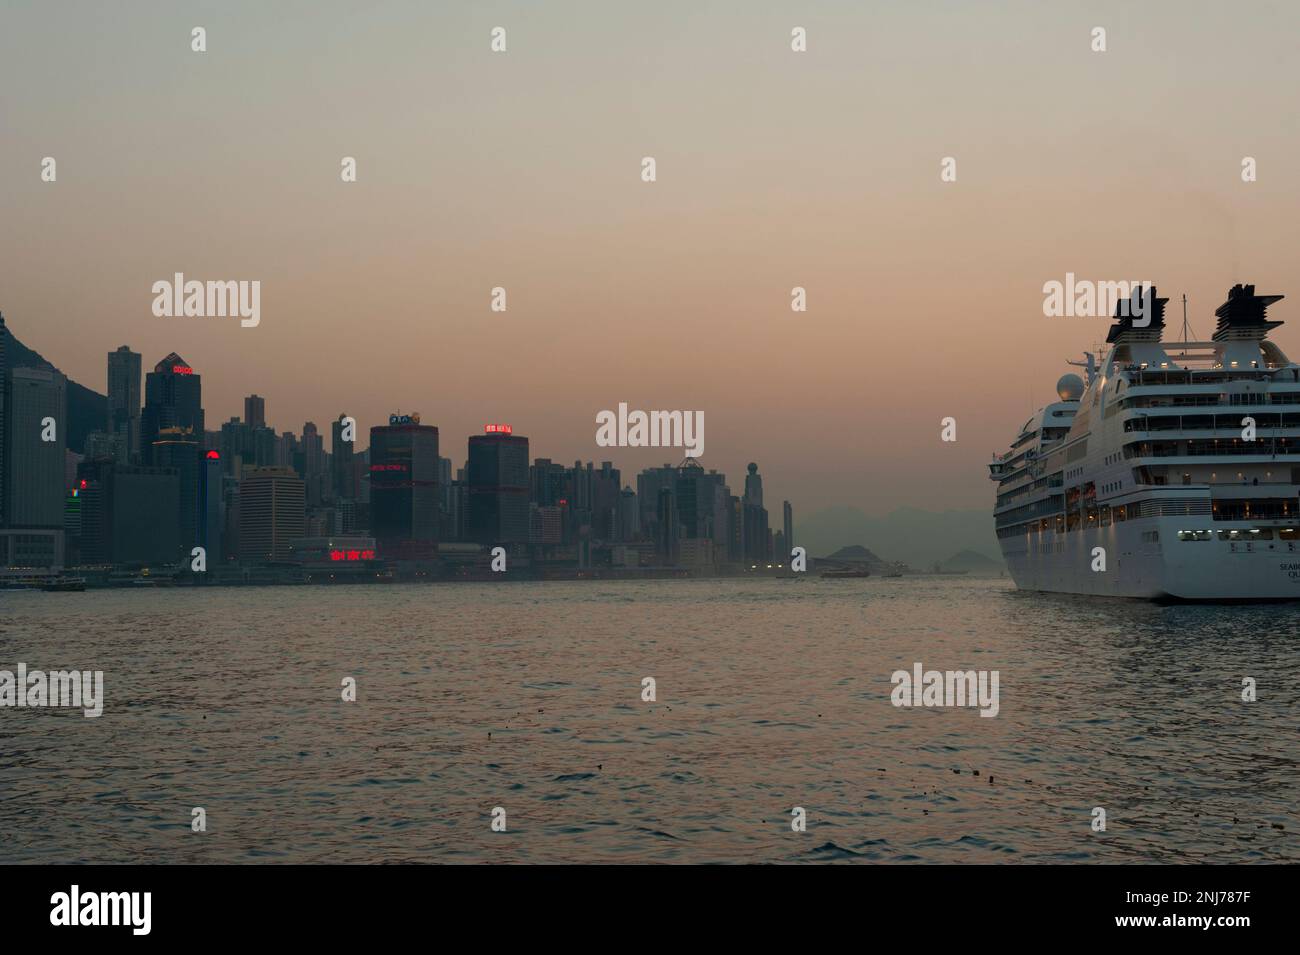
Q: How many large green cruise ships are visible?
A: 0